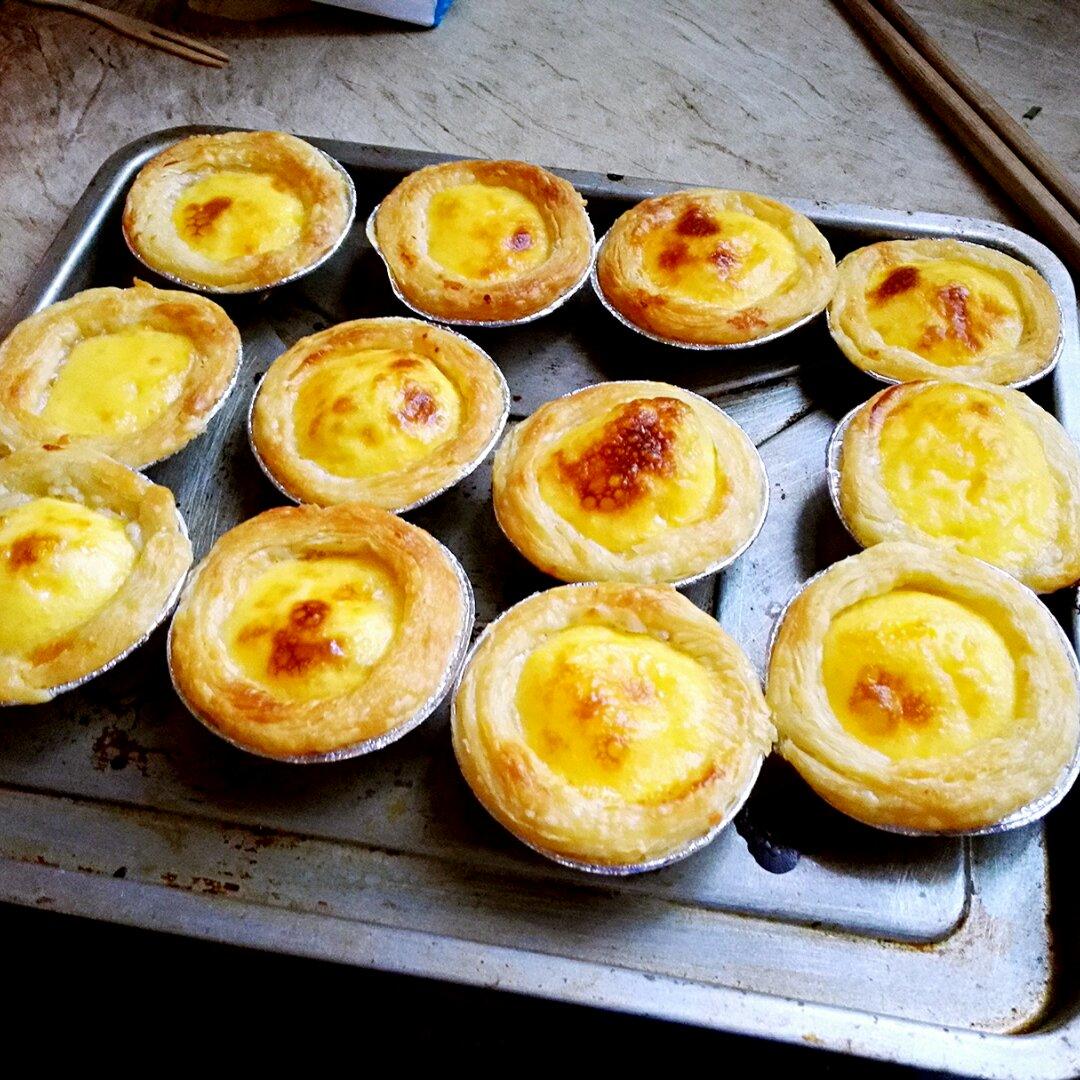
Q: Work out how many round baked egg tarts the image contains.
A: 12